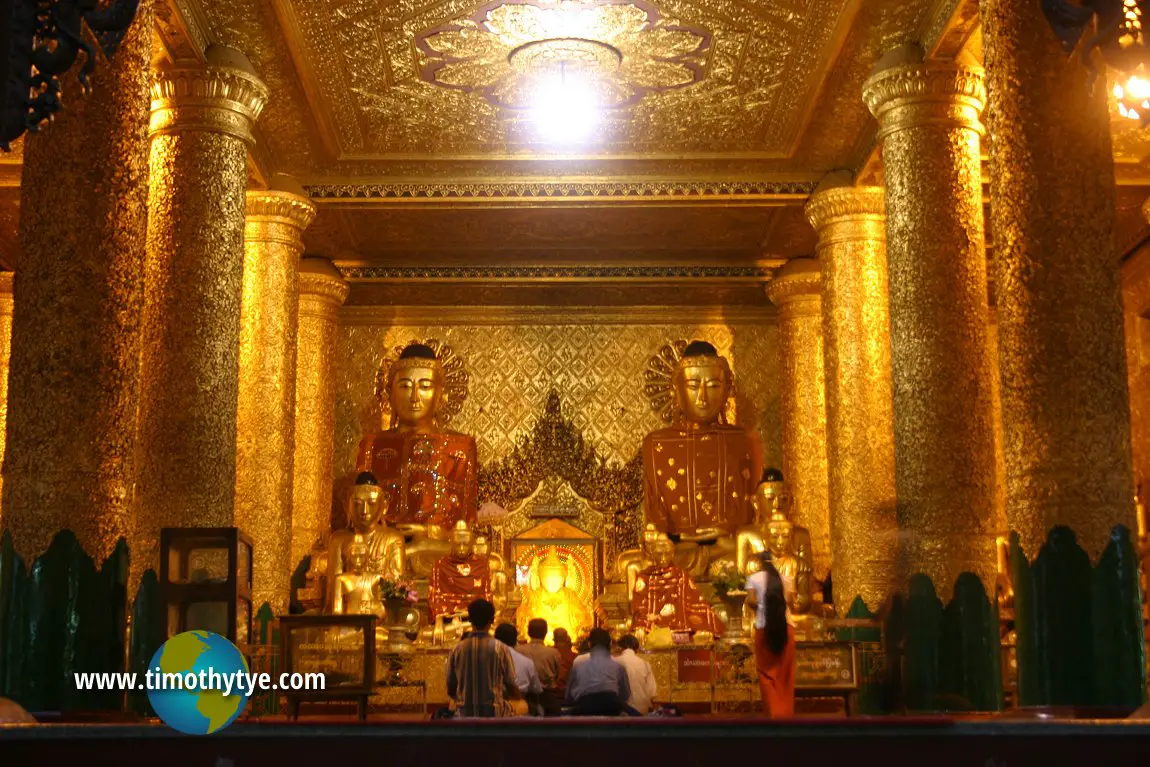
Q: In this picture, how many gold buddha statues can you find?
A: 11